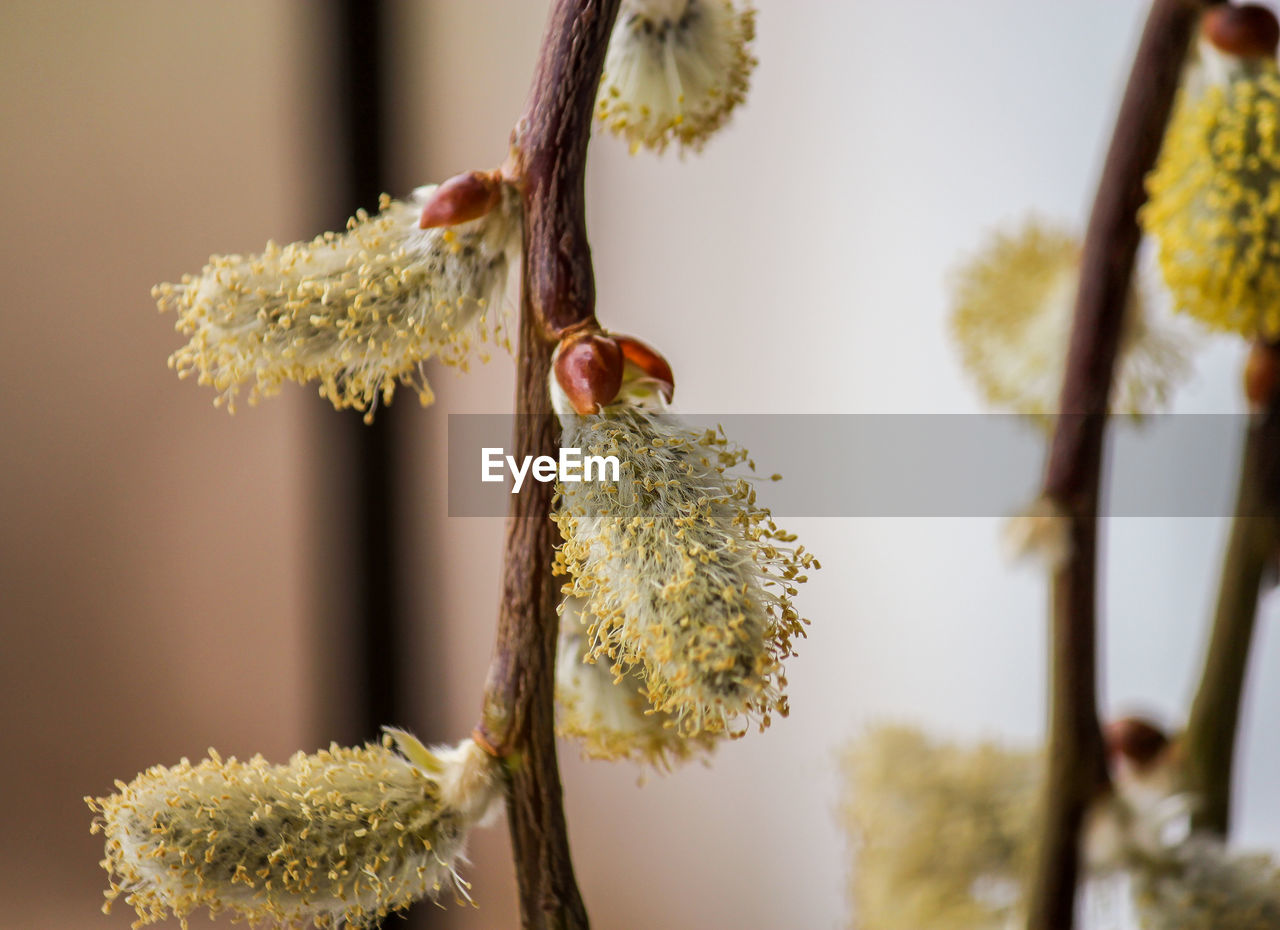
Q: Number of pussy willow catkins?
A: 9